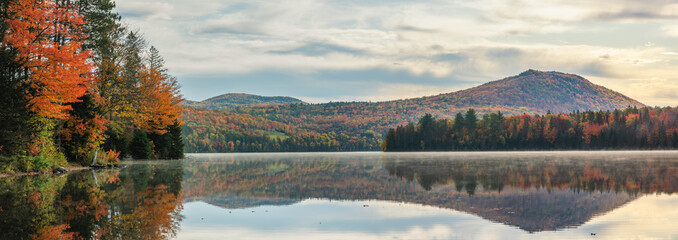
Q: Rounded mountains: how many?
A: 2